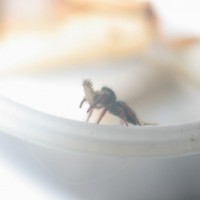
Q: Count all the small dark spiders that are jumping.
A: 1